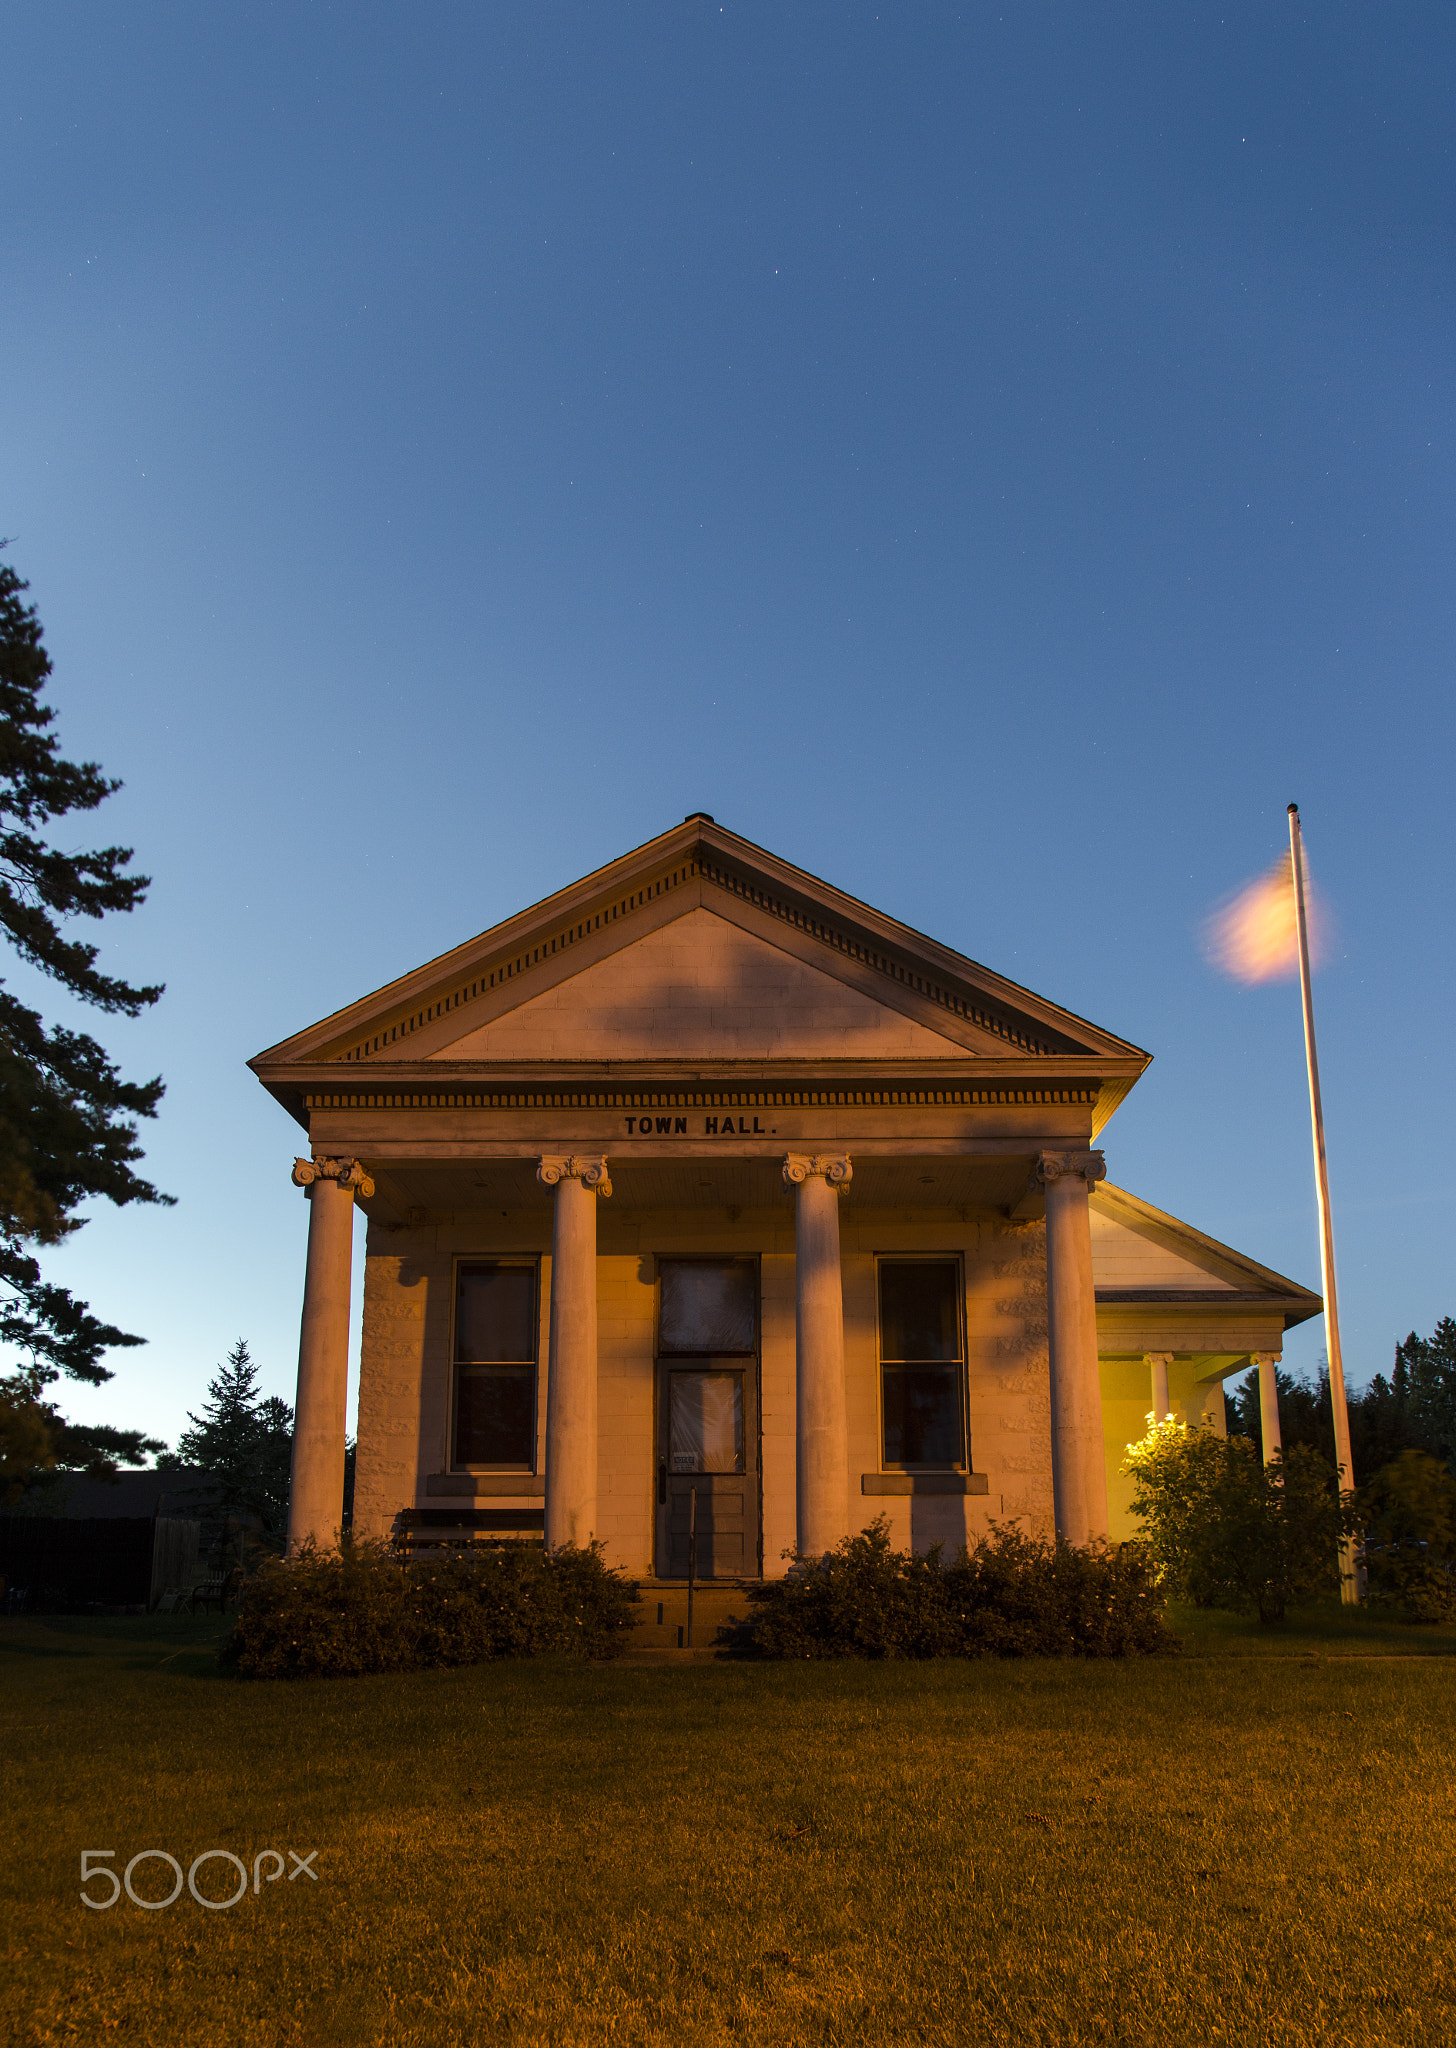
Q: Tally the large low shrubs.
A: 2